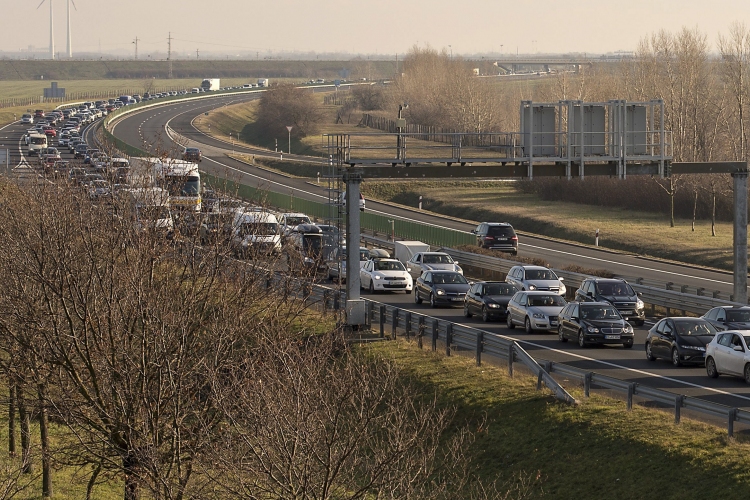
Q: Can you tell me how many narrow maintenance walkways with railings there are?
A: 1